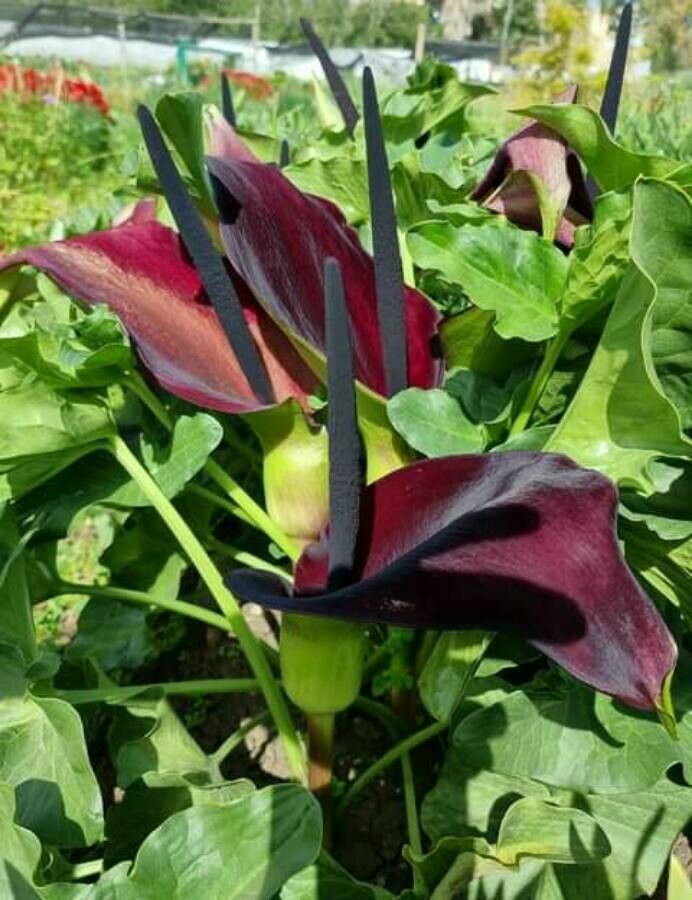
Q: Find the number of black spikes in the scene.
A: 7